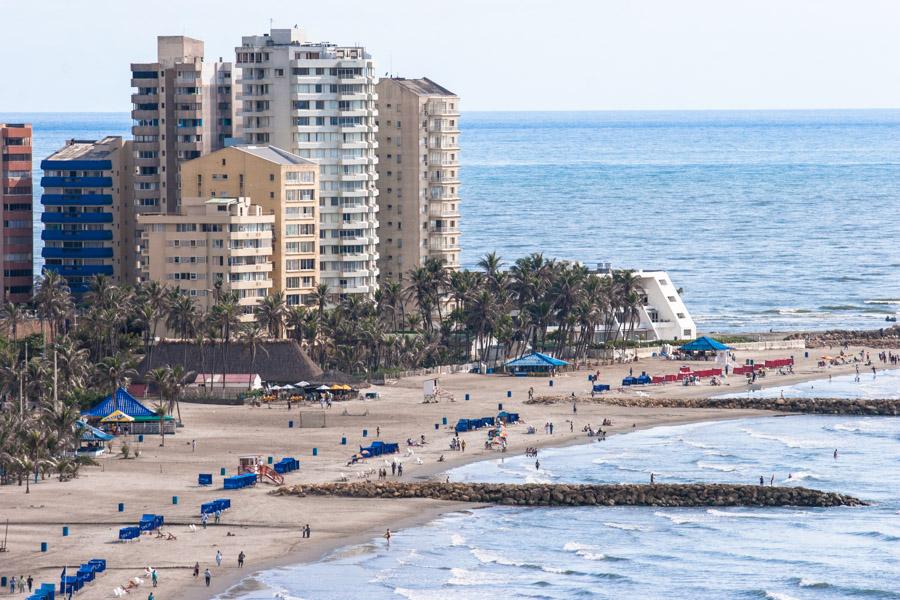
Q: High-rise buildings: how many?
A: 7